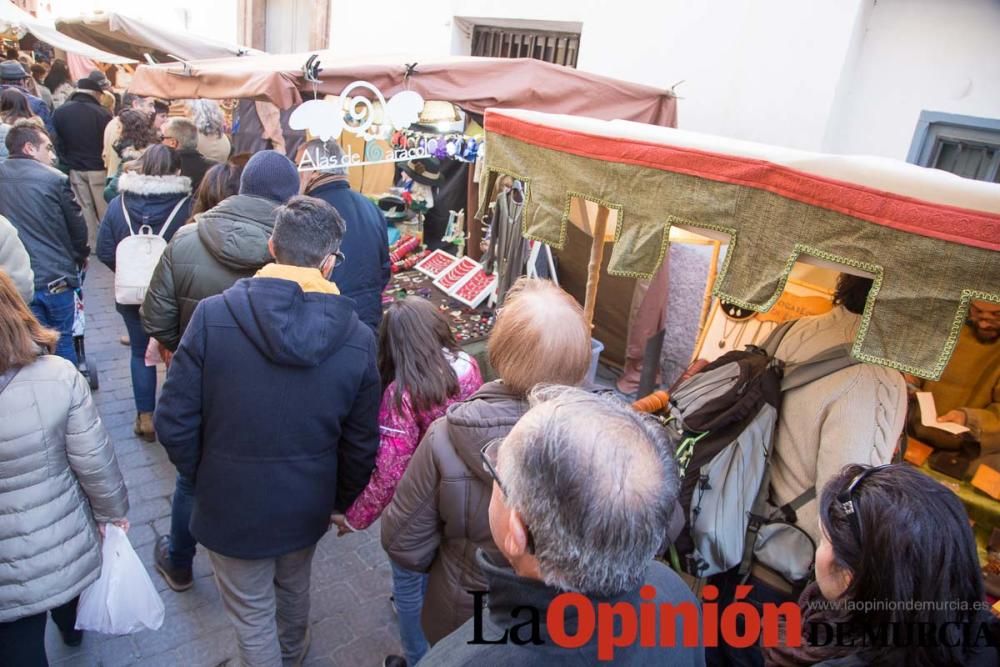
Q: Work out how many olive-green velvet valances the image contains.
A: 1